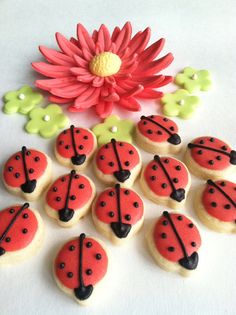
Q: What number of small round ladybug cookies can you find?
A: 12